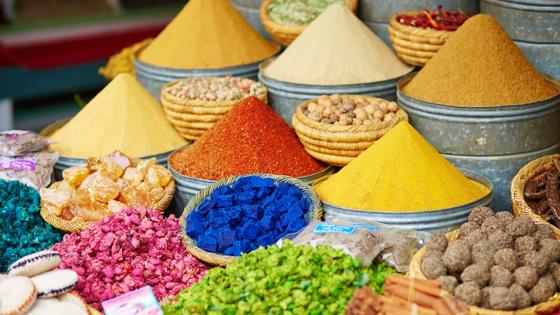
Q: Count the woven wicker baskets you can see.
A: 8